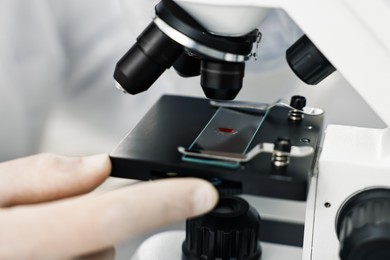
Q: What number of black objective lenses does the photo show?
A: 3